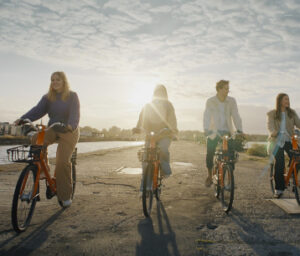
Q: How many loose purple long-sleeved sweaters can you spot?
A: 1